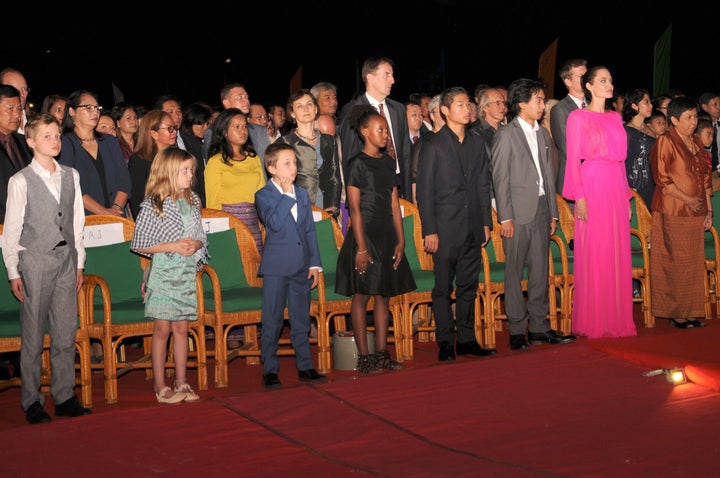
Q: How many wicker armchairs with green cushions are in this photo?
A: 9